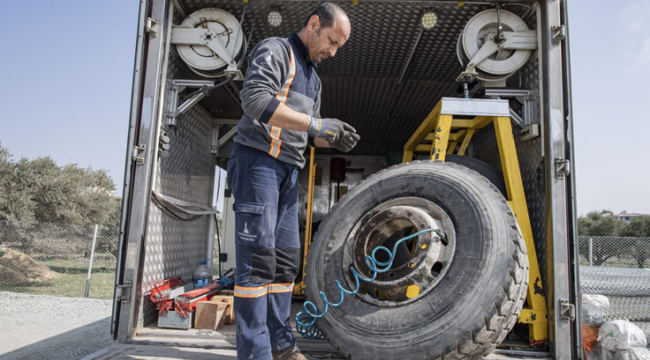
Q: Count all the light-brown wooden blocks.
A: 2